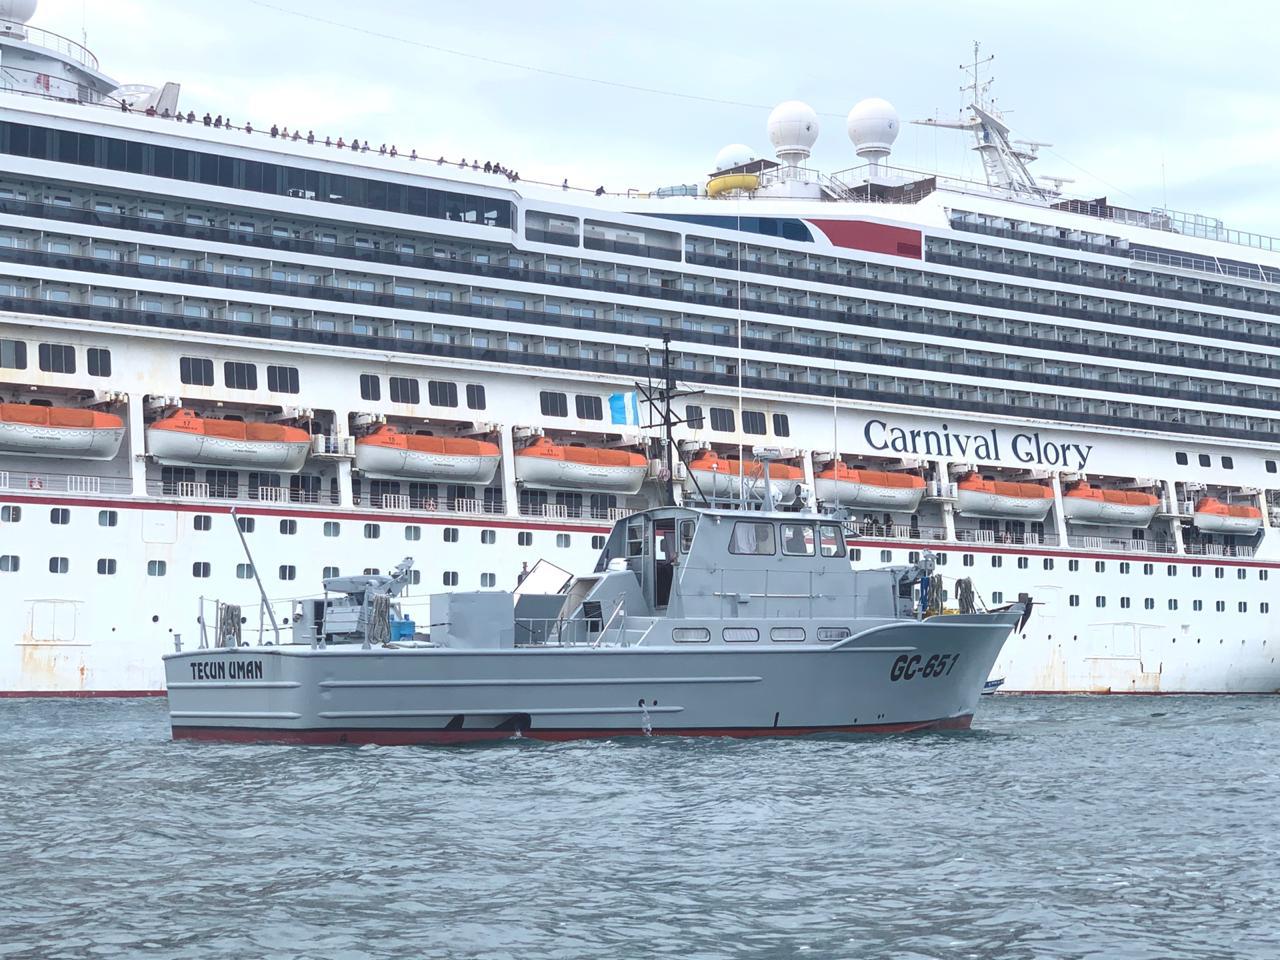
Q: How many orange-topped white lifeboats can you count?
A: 9